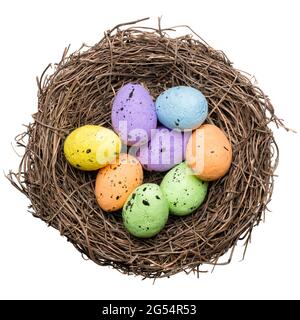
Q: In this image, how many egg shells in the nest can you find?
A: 8